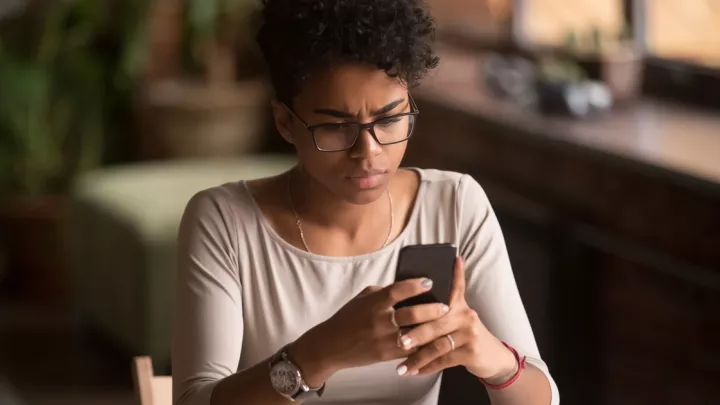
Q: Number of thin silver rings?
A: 3